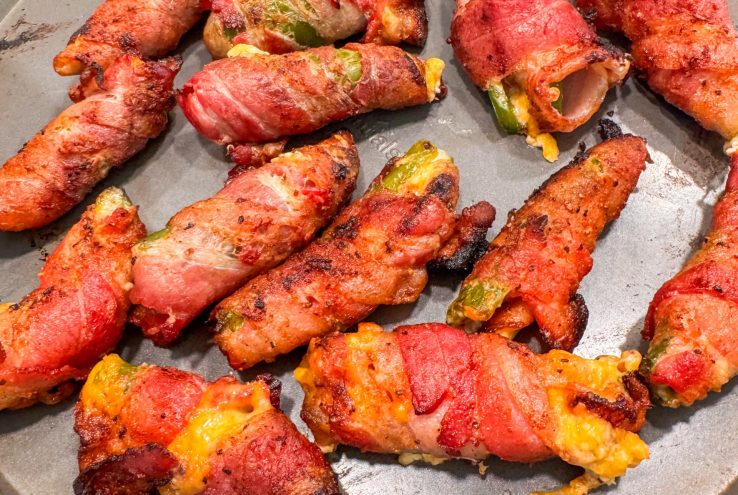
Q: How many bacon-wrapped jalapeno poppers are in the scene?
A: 13